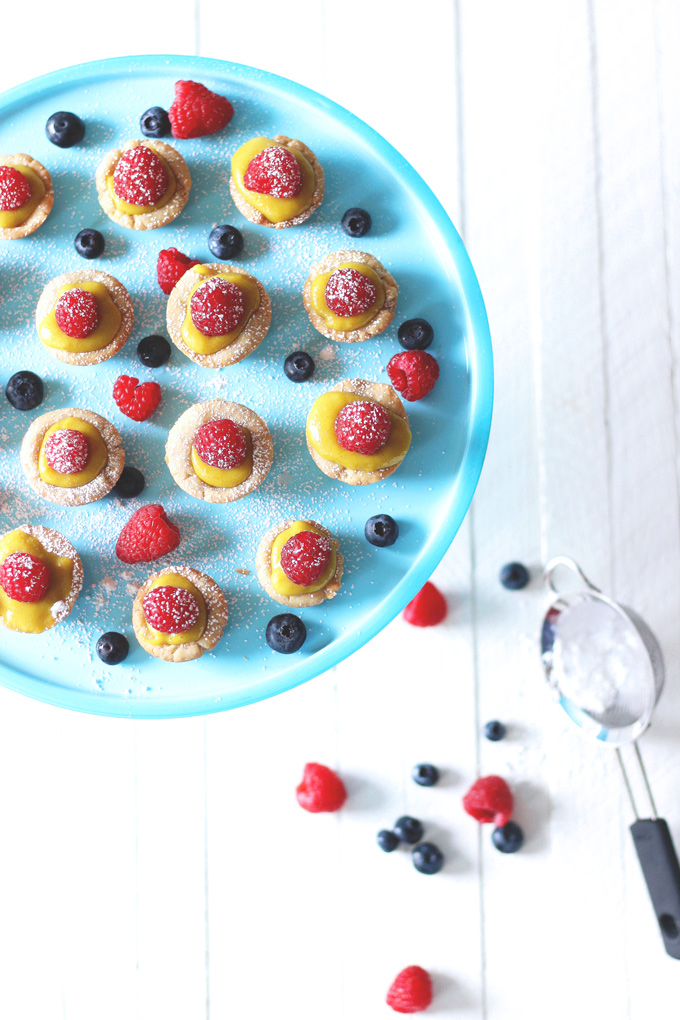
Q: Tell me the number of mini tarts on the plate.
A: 12